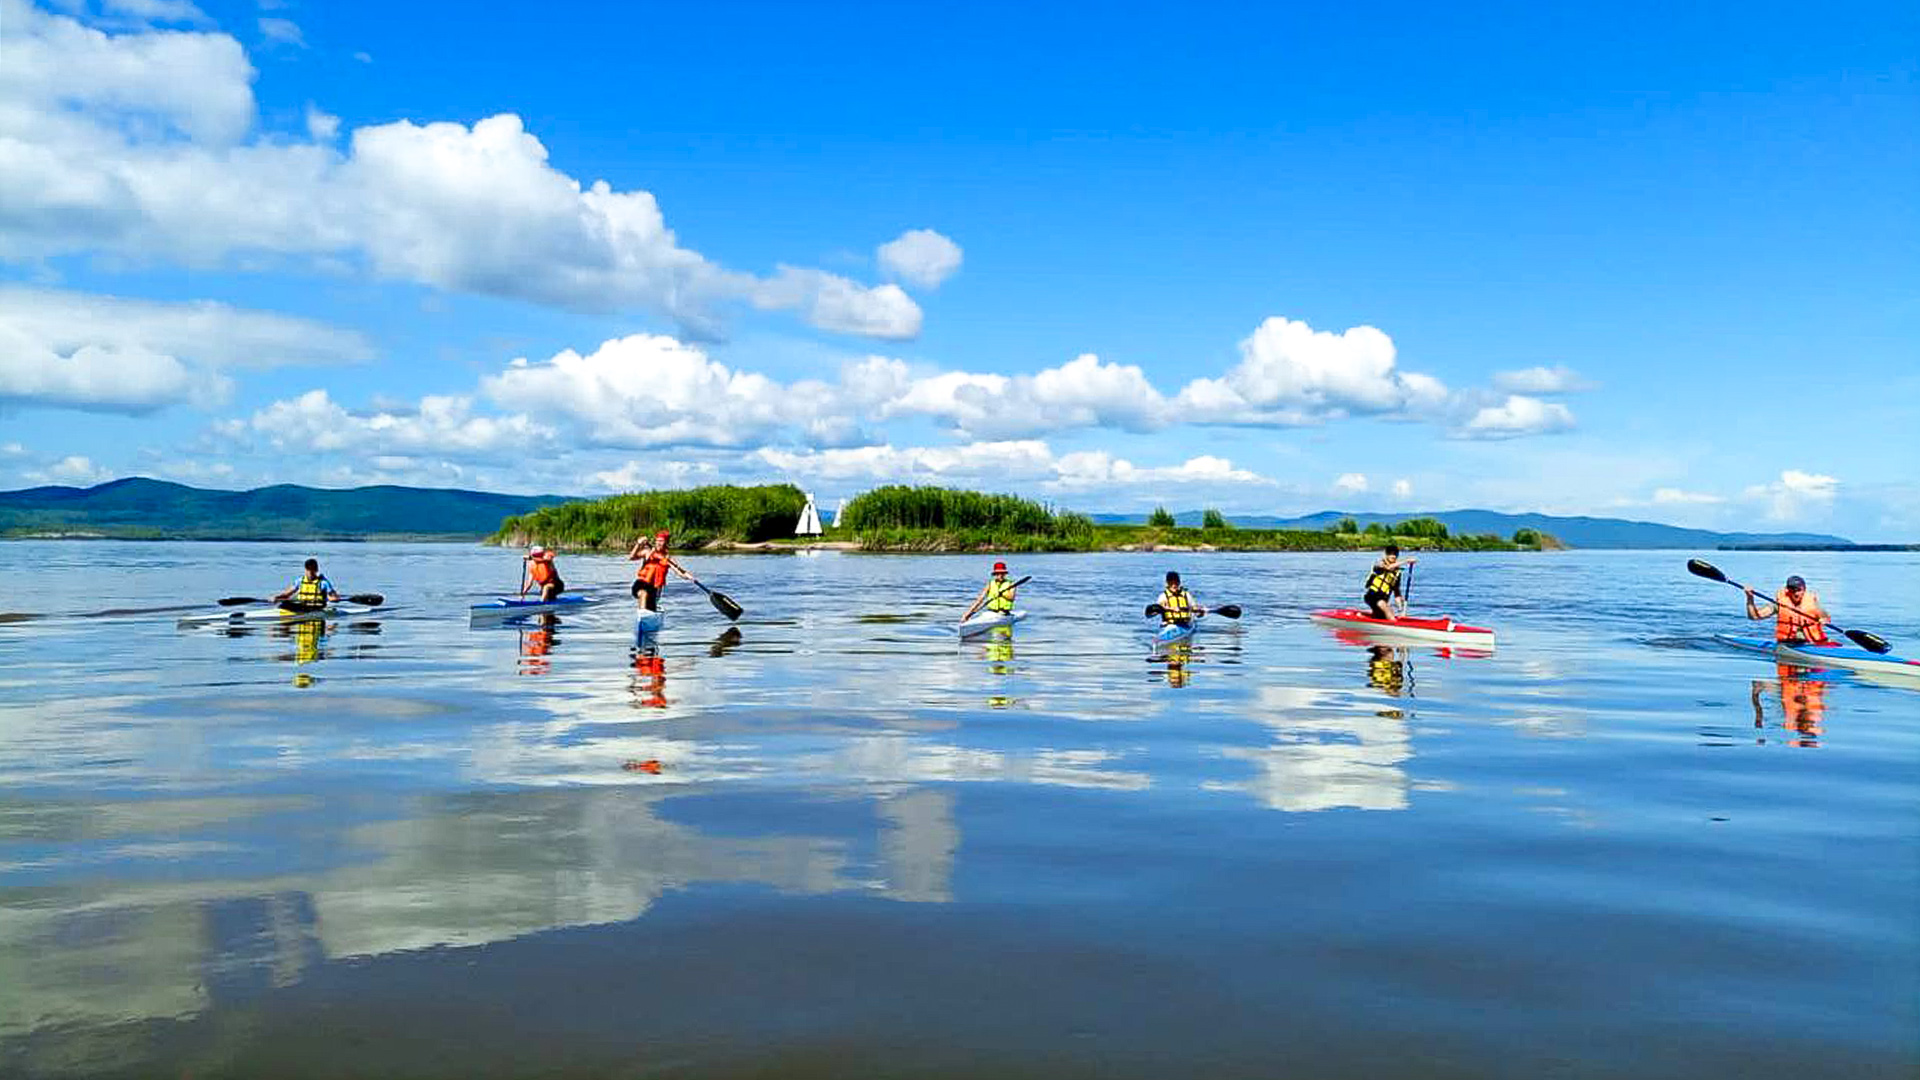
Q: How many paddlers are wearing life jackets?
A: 7